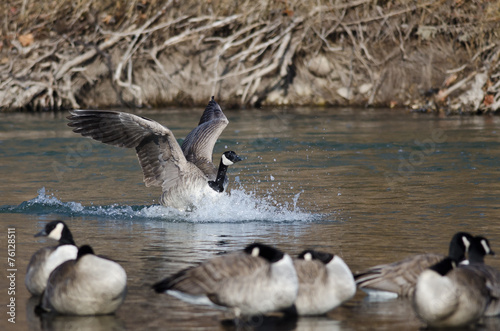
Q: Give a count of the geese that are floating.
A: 7